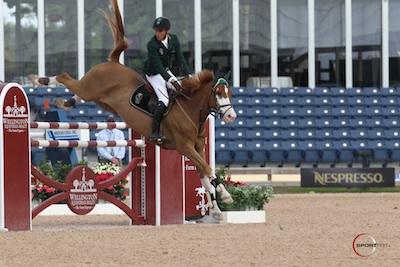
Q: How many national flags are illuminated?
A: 0